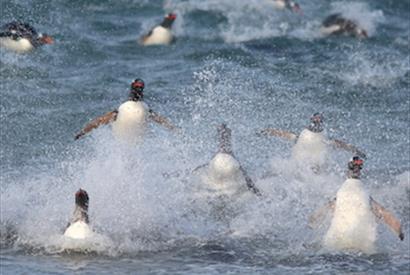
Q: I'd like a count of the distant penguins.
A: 4